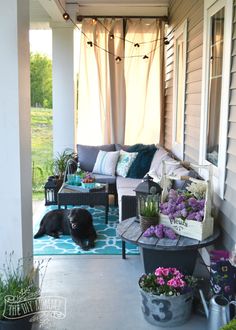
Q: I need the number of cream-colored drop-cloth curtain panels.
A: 2